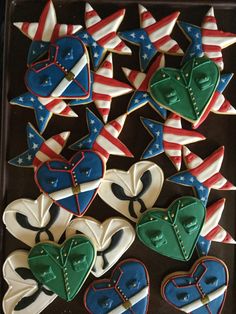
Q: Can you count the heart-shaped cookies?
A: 11